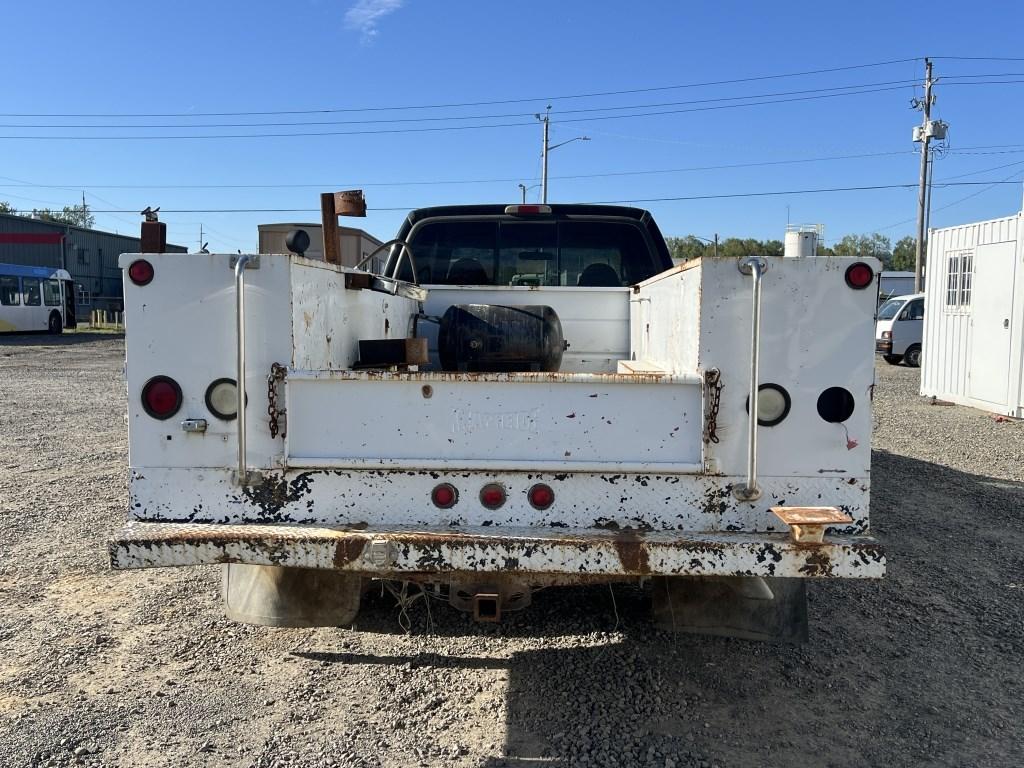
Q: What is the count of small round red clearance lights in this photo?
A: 5